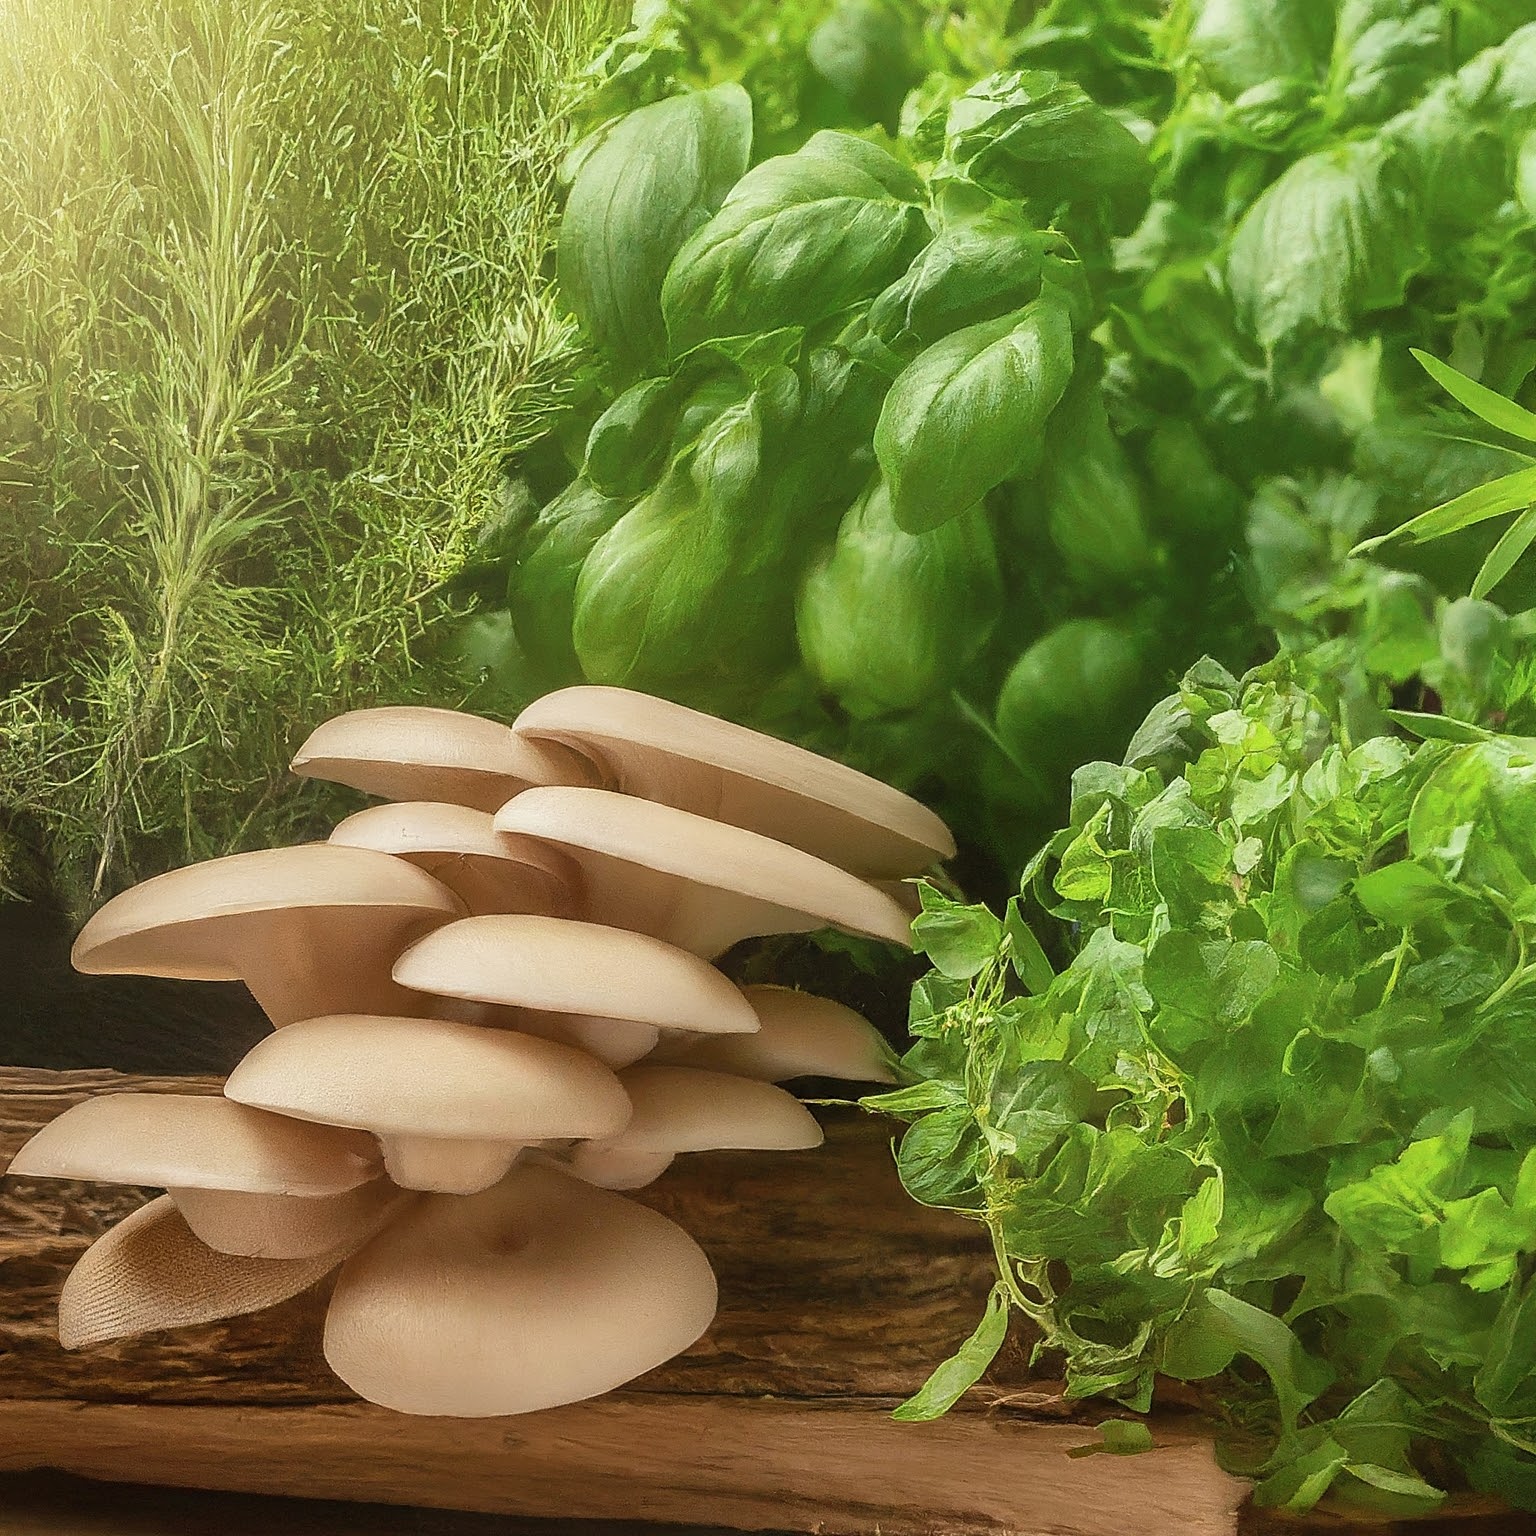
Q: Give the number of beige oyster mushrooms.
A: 12